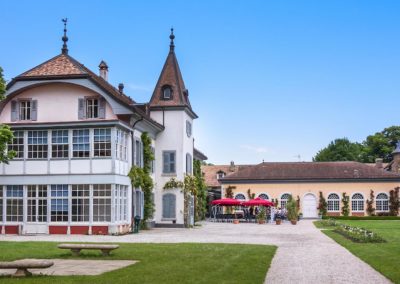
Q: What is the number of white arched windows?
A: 6